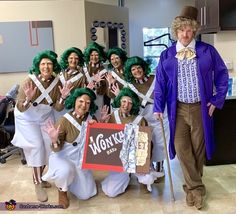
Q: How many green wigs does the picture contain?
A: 7